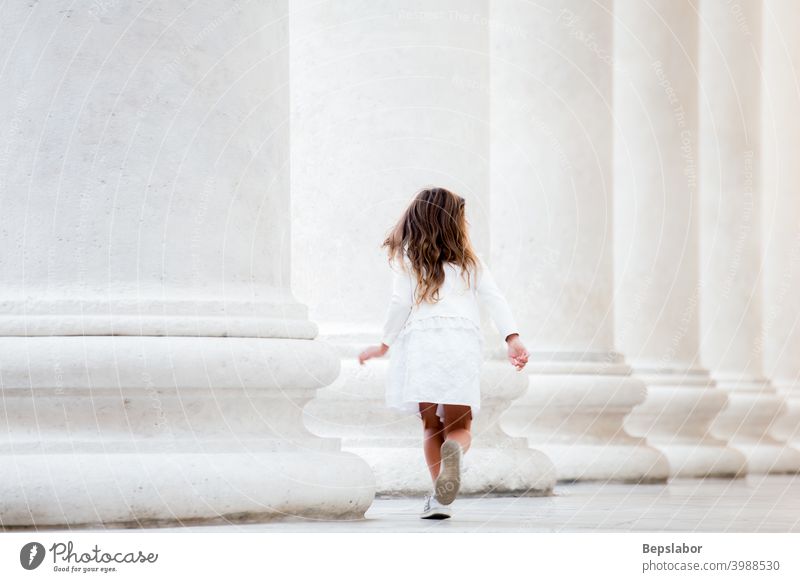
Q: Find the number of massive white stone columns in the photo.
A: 6